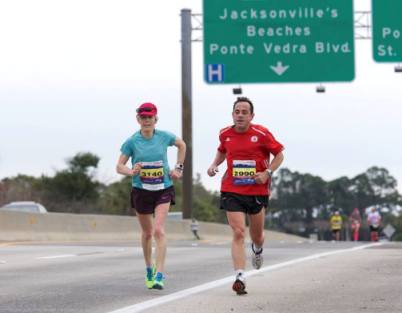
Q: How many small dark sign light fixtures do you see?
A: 3